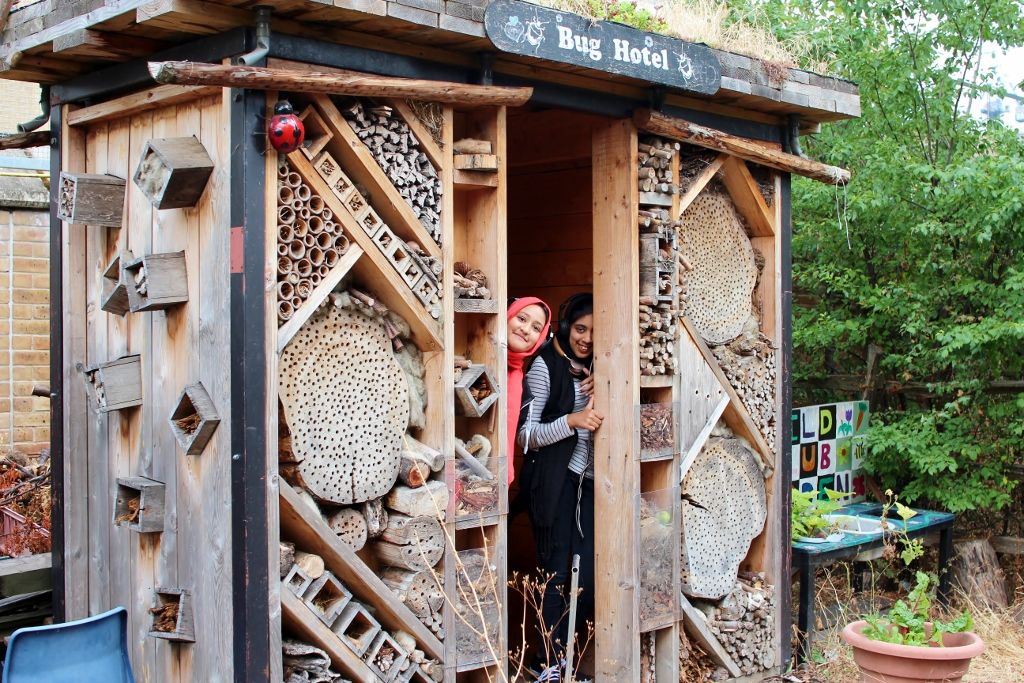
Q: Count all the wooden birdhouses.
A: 8